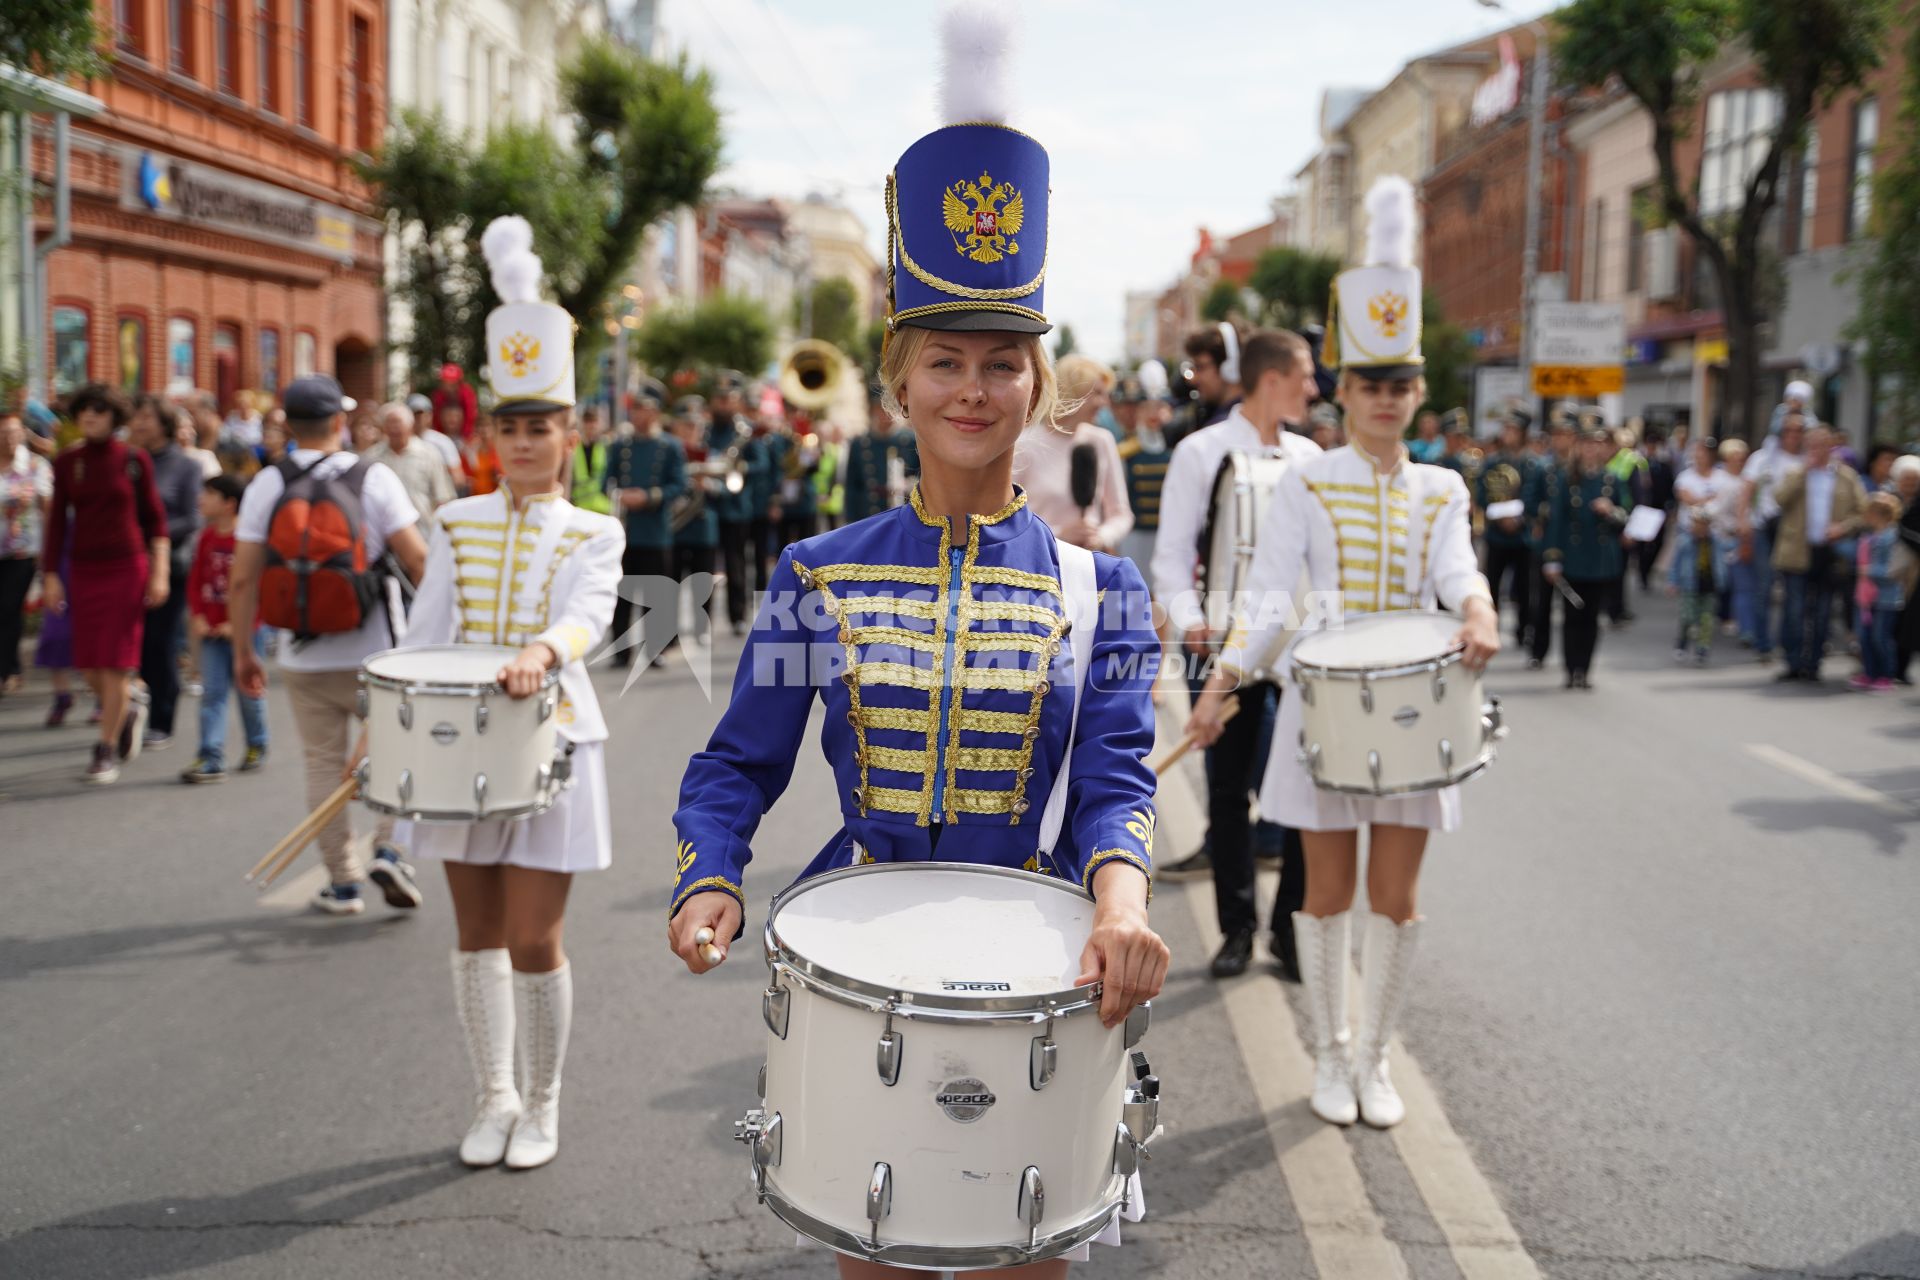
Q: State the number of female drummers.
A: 3